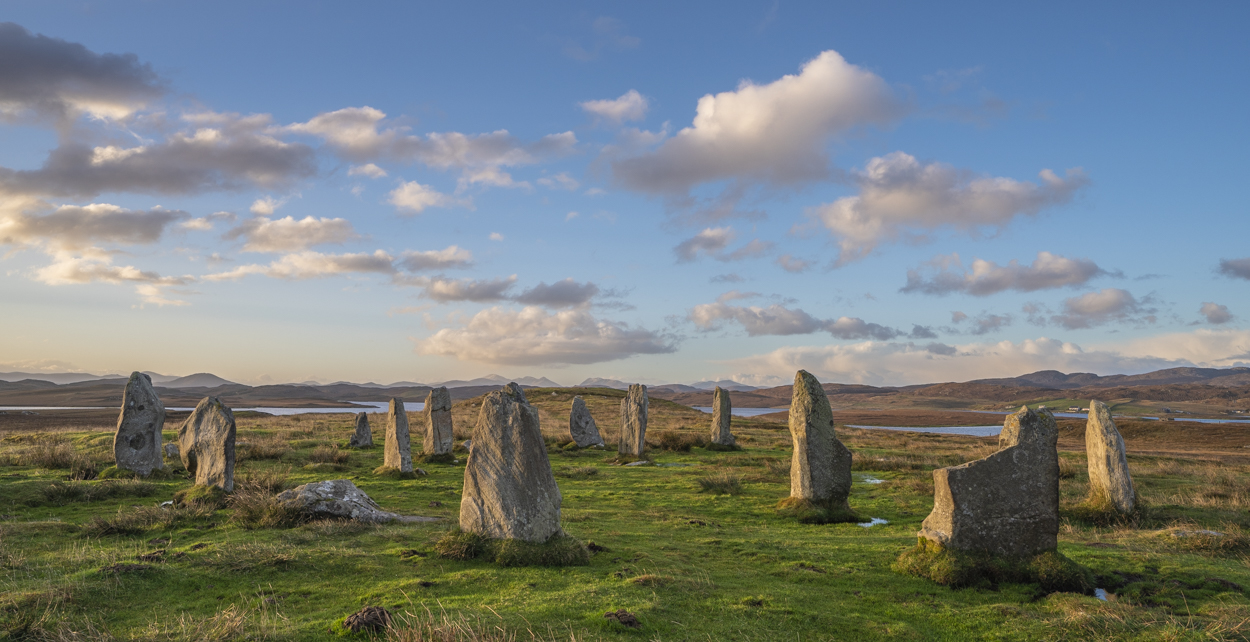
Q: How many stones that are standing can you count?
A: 12